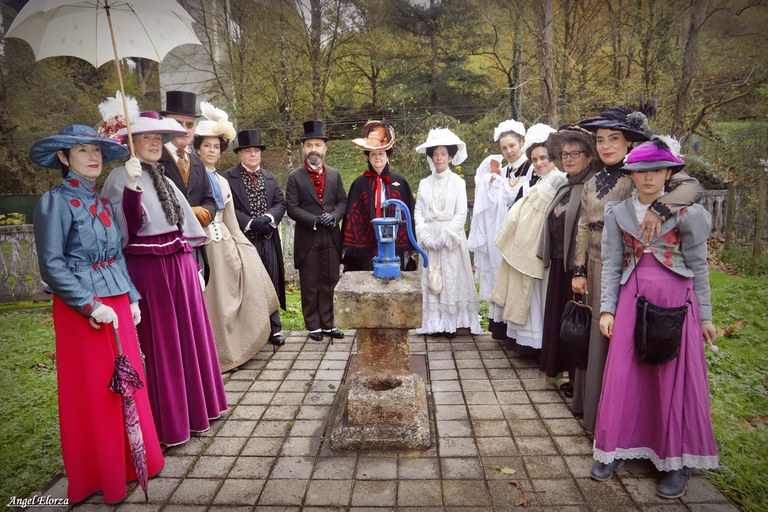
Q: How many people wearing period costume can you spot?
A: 13